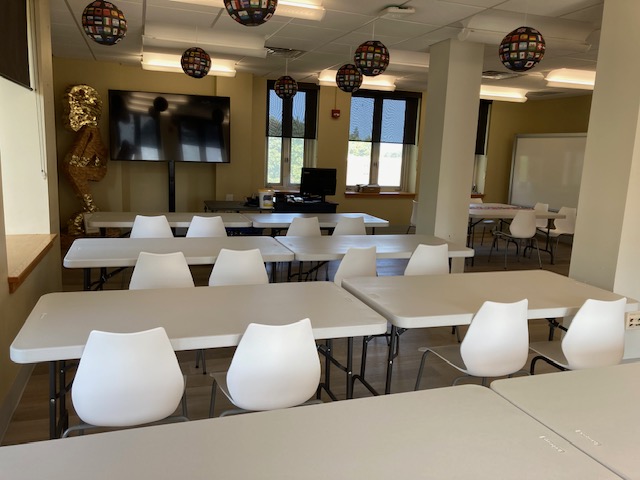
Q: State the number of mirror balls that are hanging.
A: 7